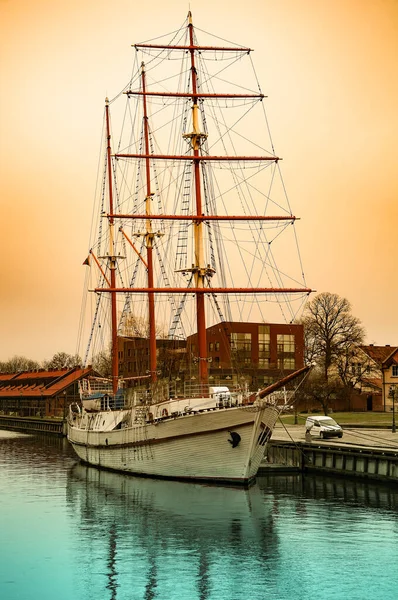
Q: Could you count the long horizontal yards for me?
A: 5